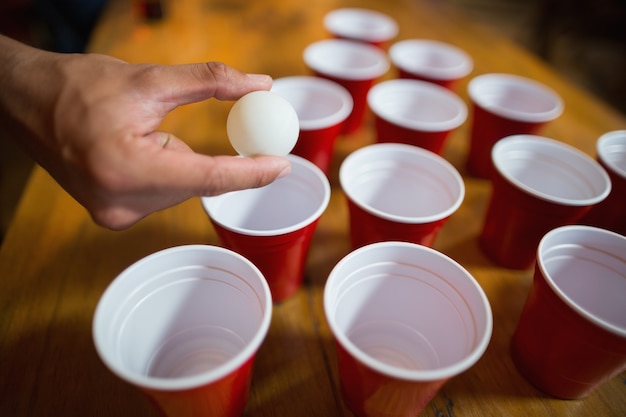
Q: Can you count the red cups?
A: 13